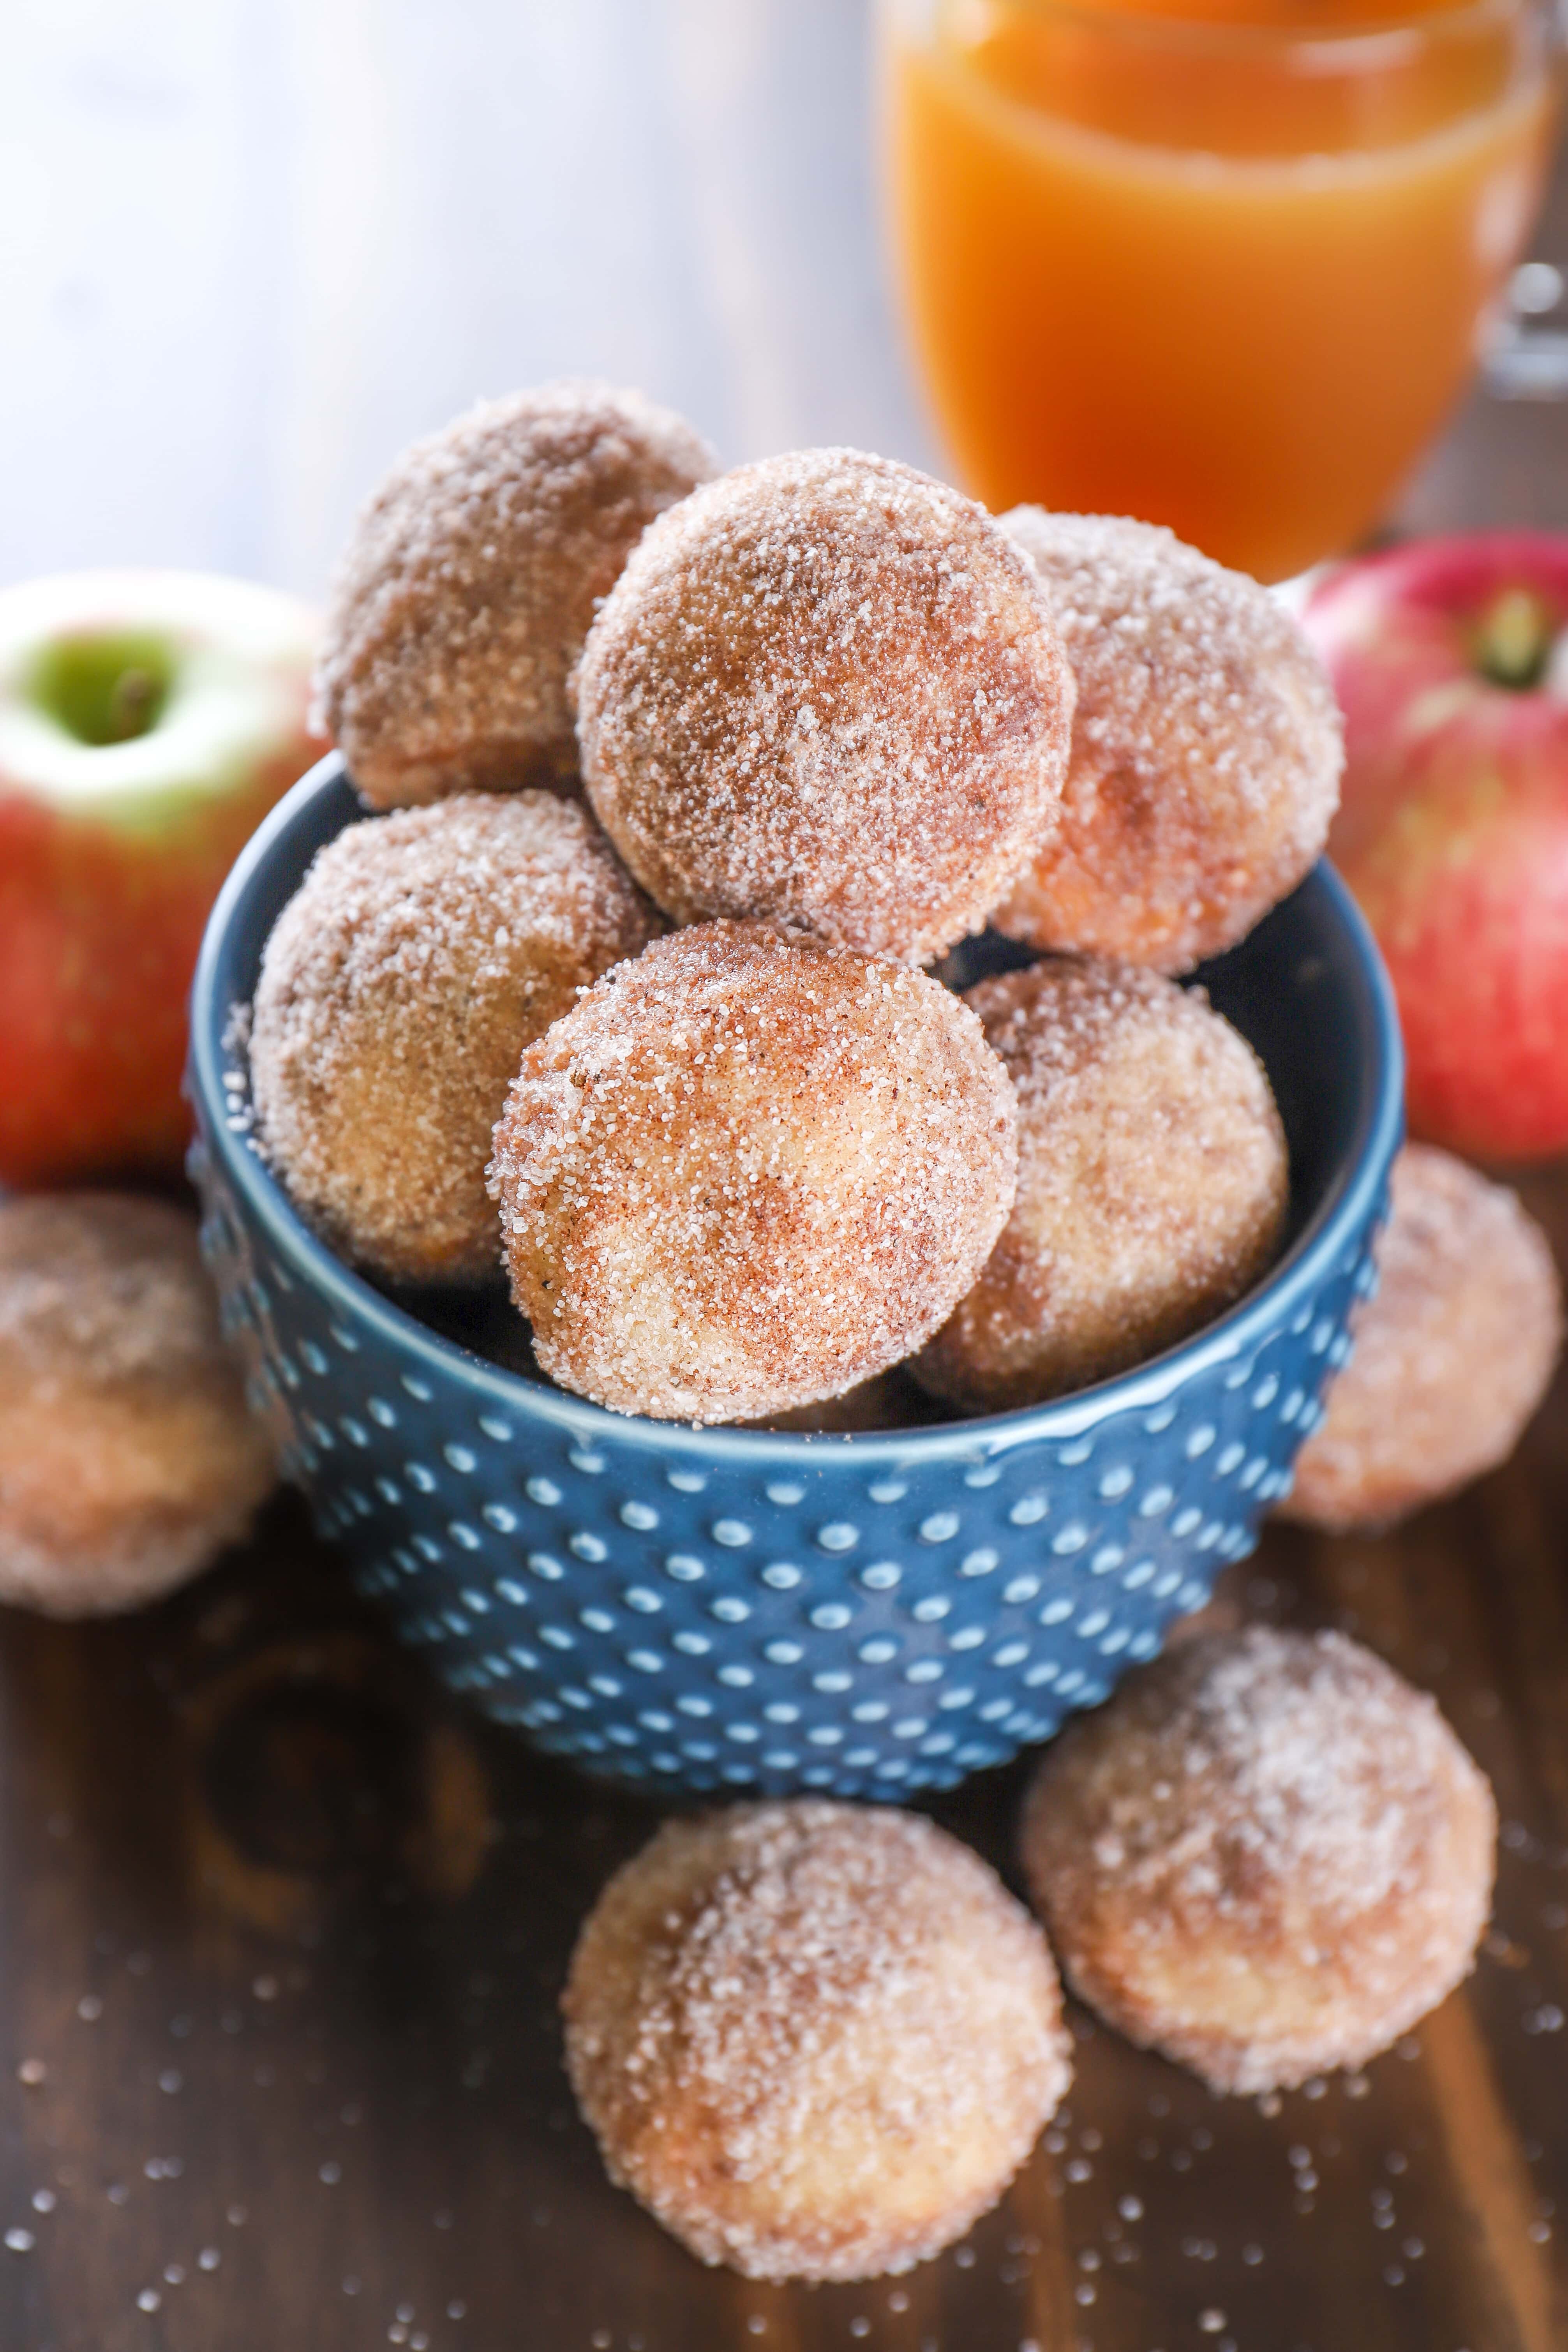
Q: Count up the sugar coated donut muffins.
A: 10